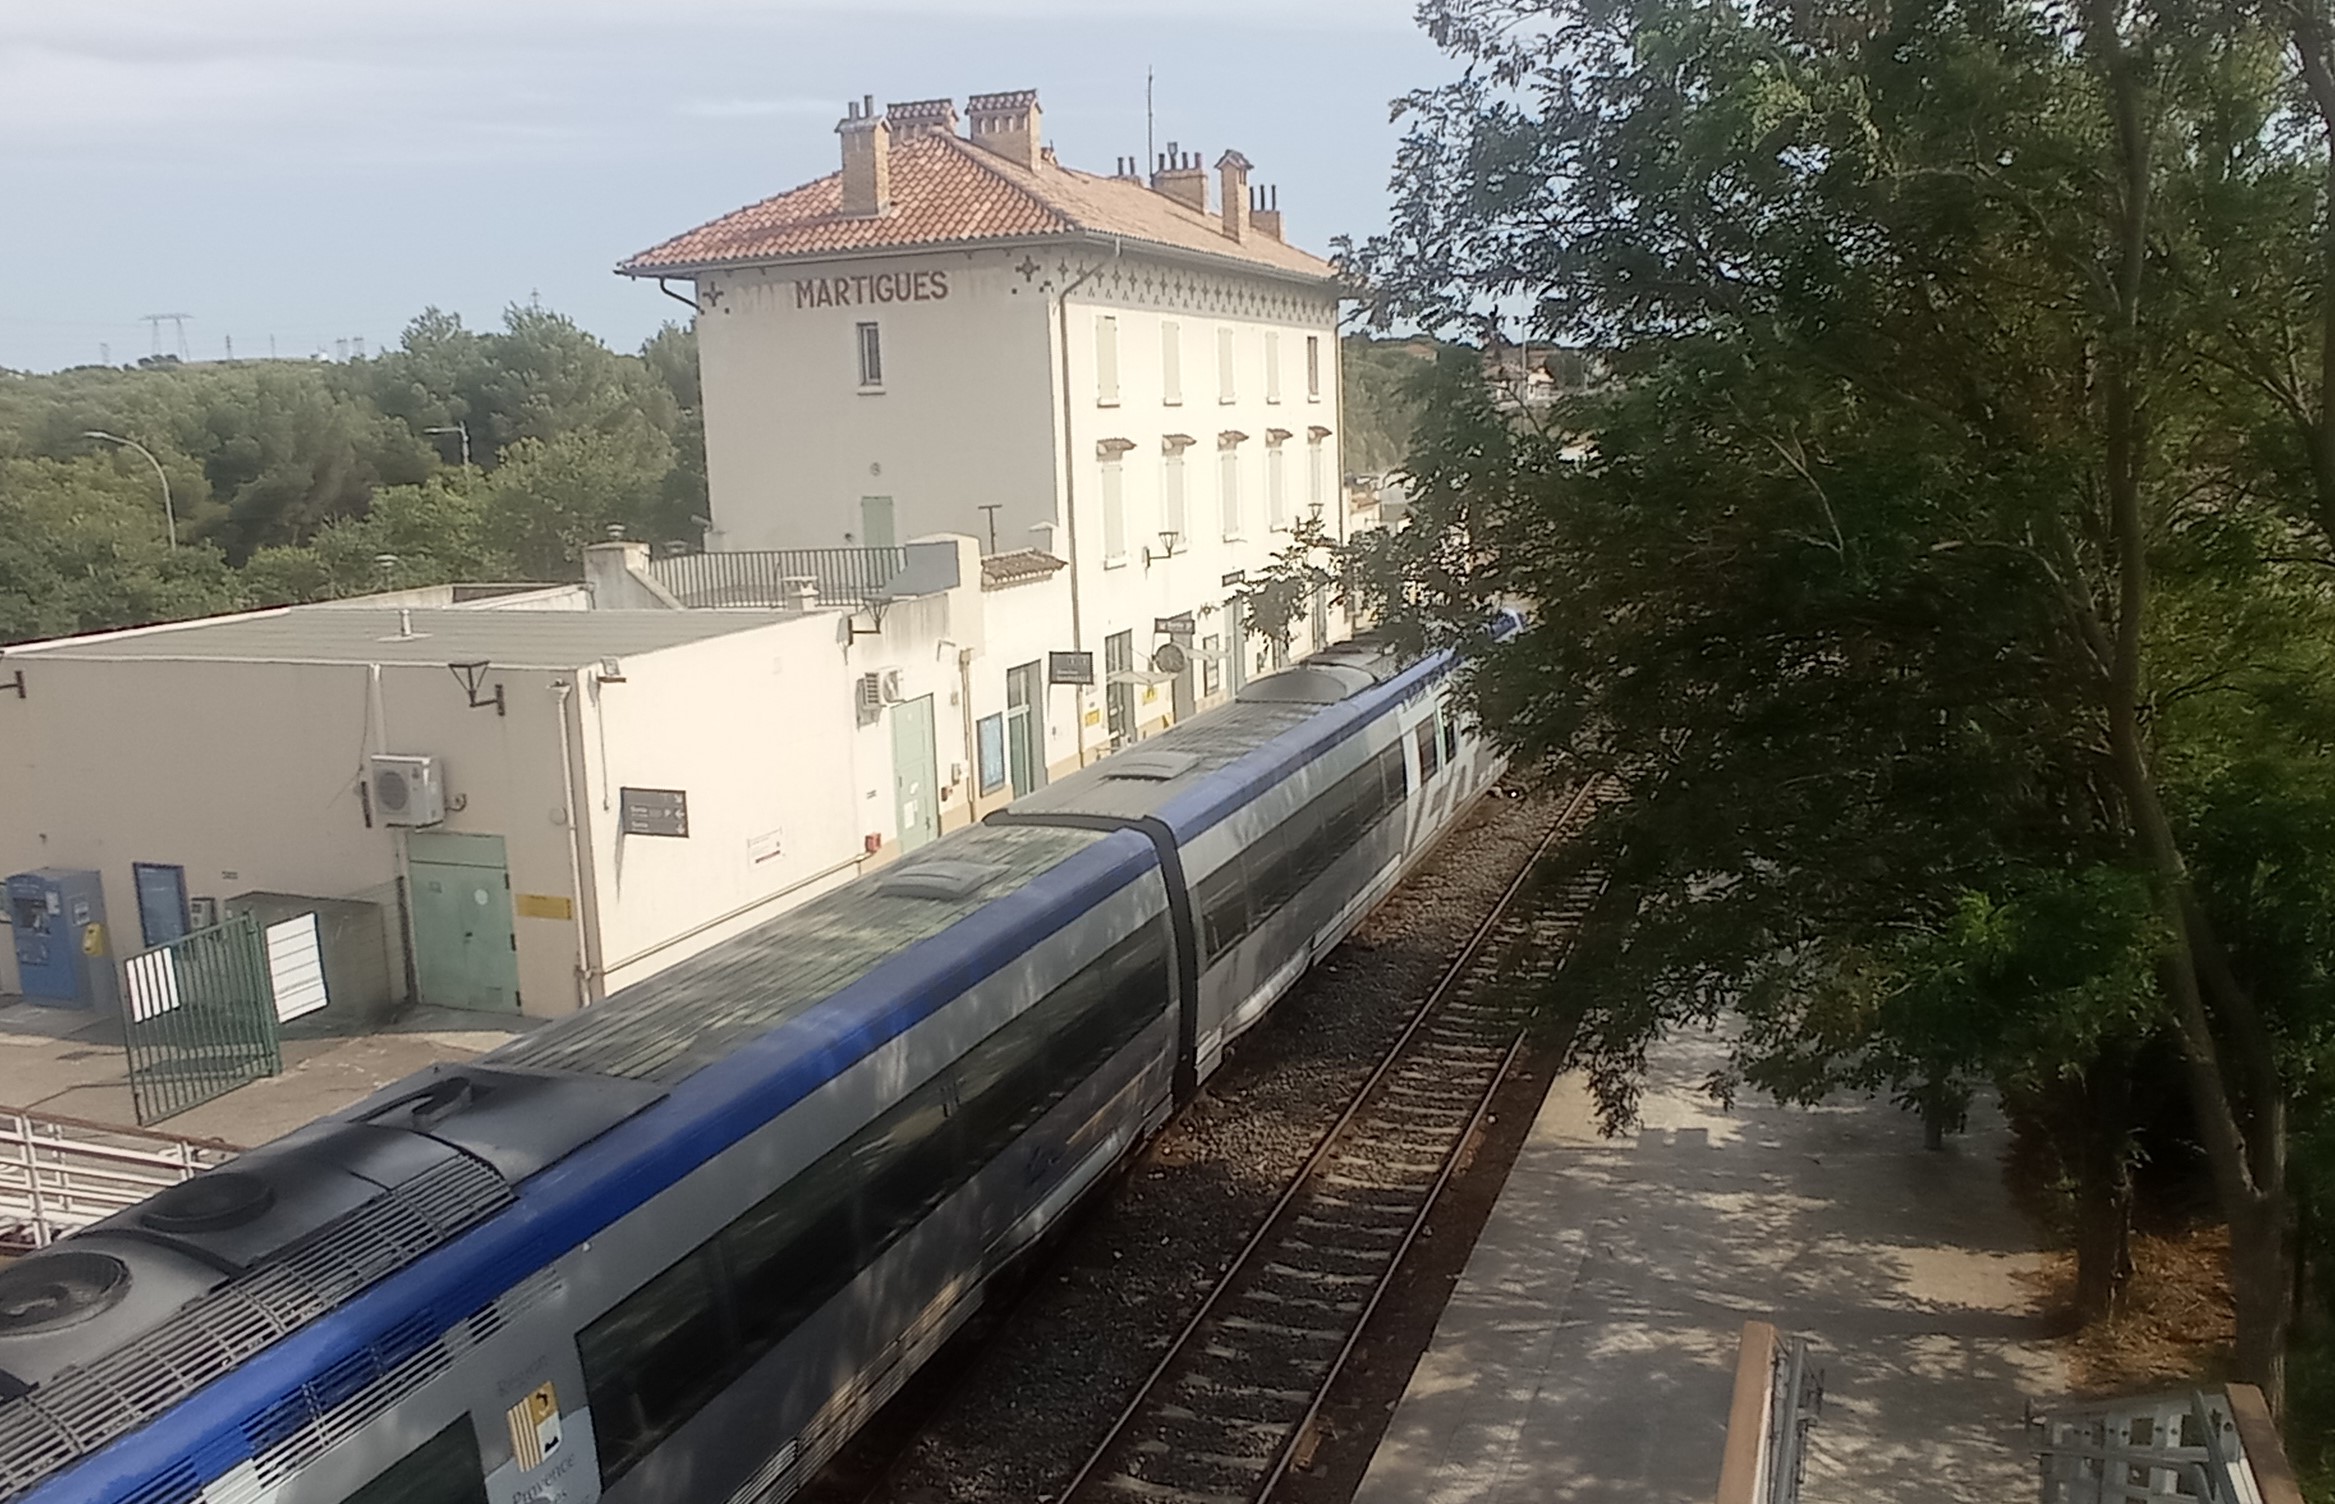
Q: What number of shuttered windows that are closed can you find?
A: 9